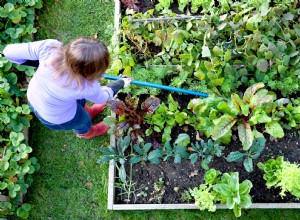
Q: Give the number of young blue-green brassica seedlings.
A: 5